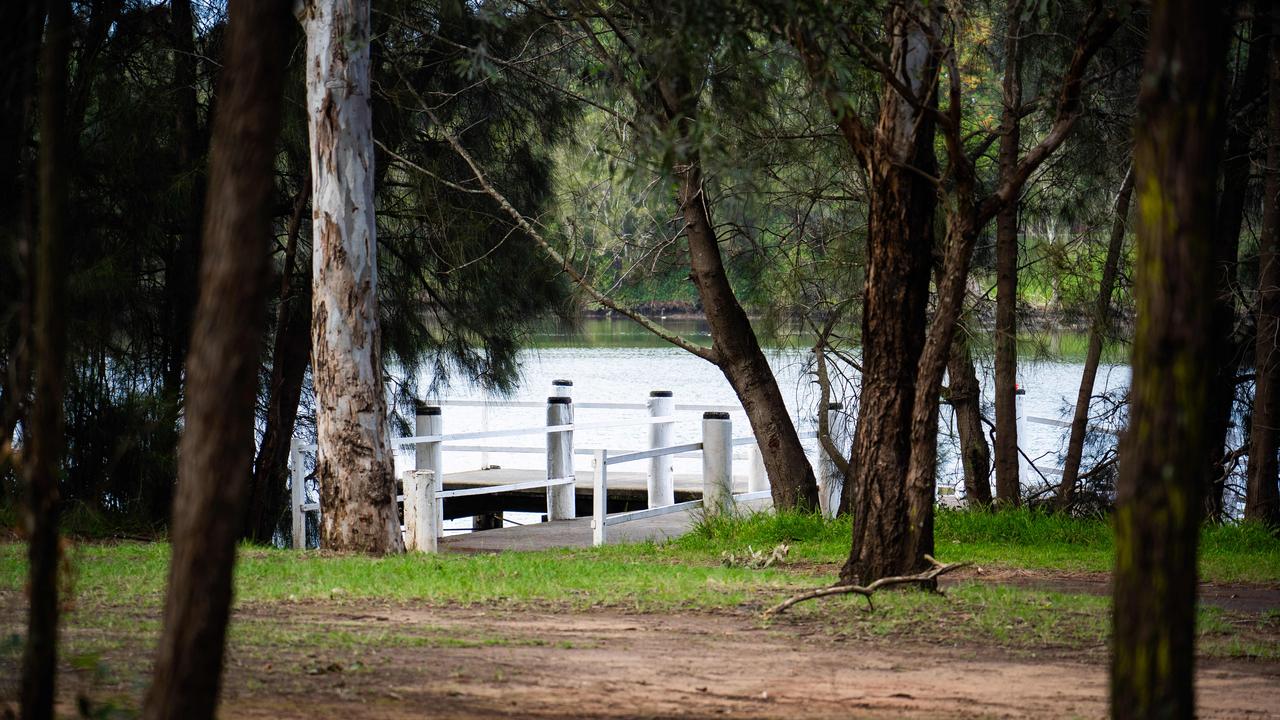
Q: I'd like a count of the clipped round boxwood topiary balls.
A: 0